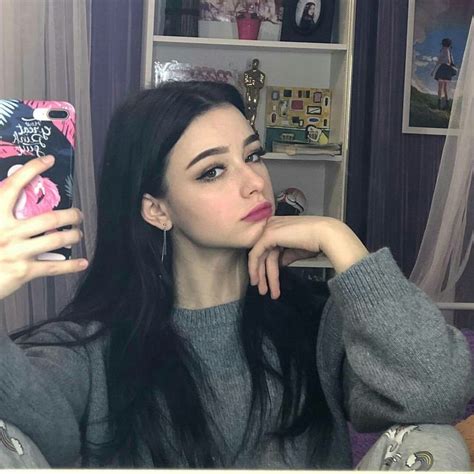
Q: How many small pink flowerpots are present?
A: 1